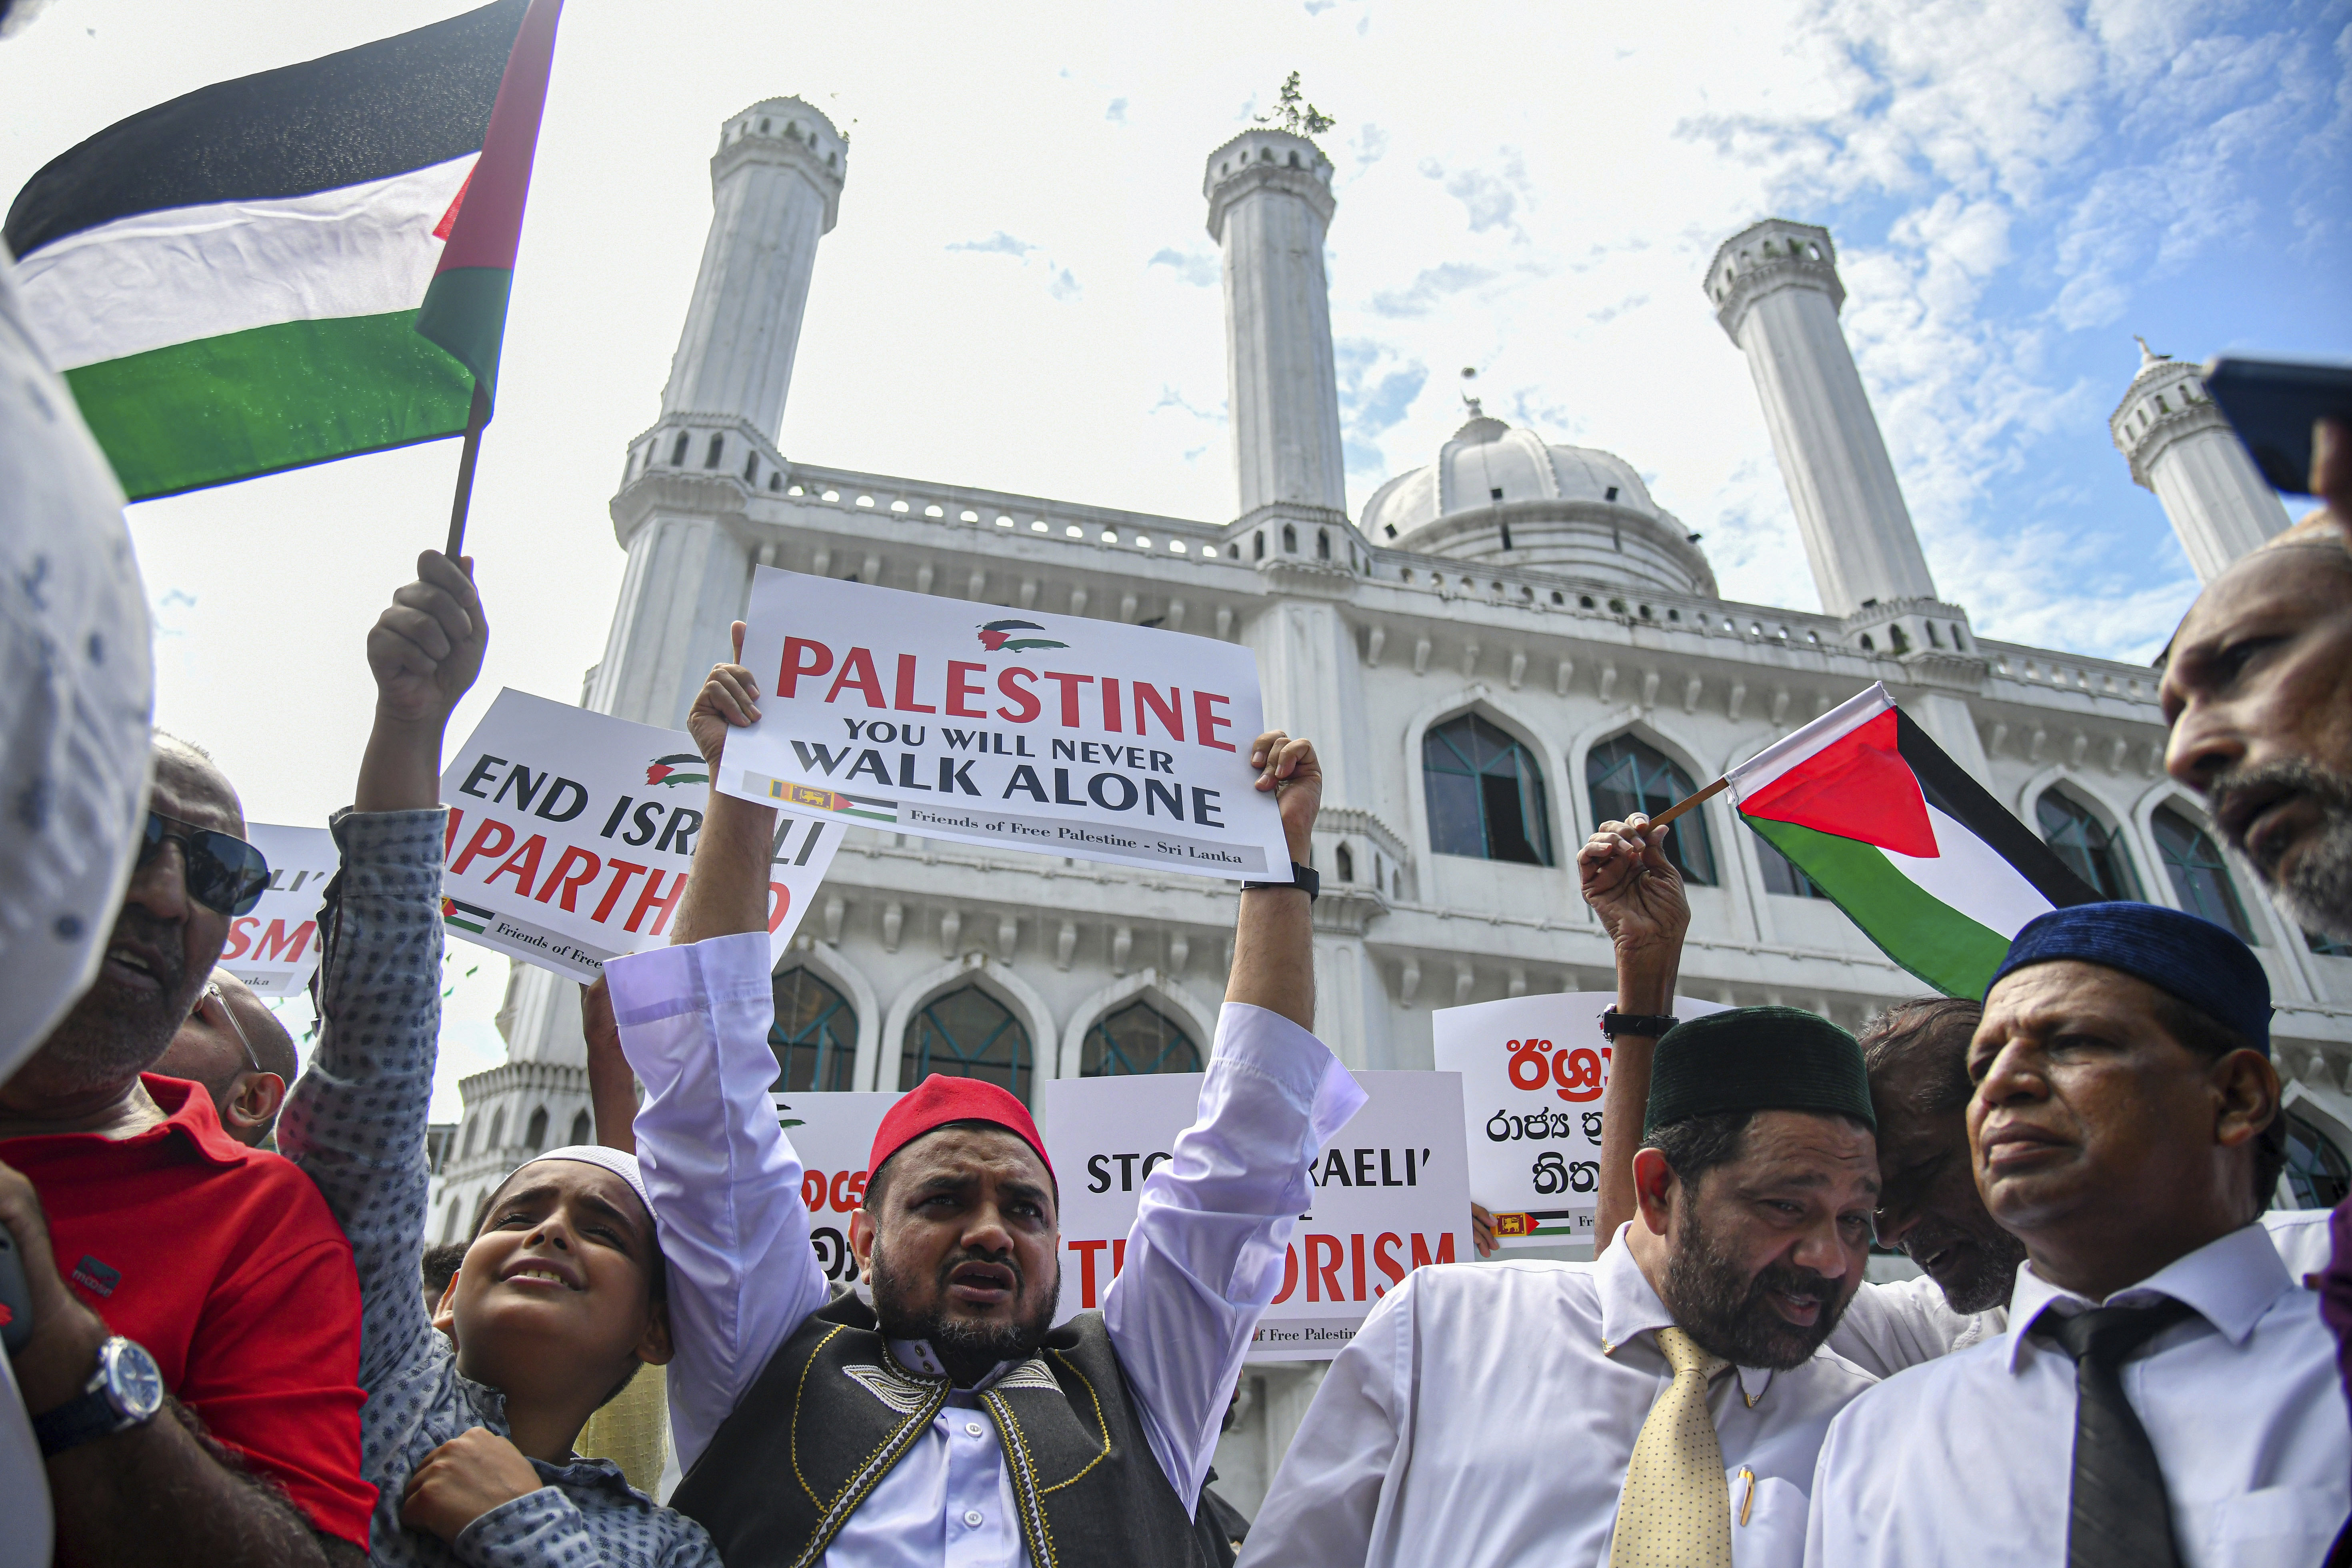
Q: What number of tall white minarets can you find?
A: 4